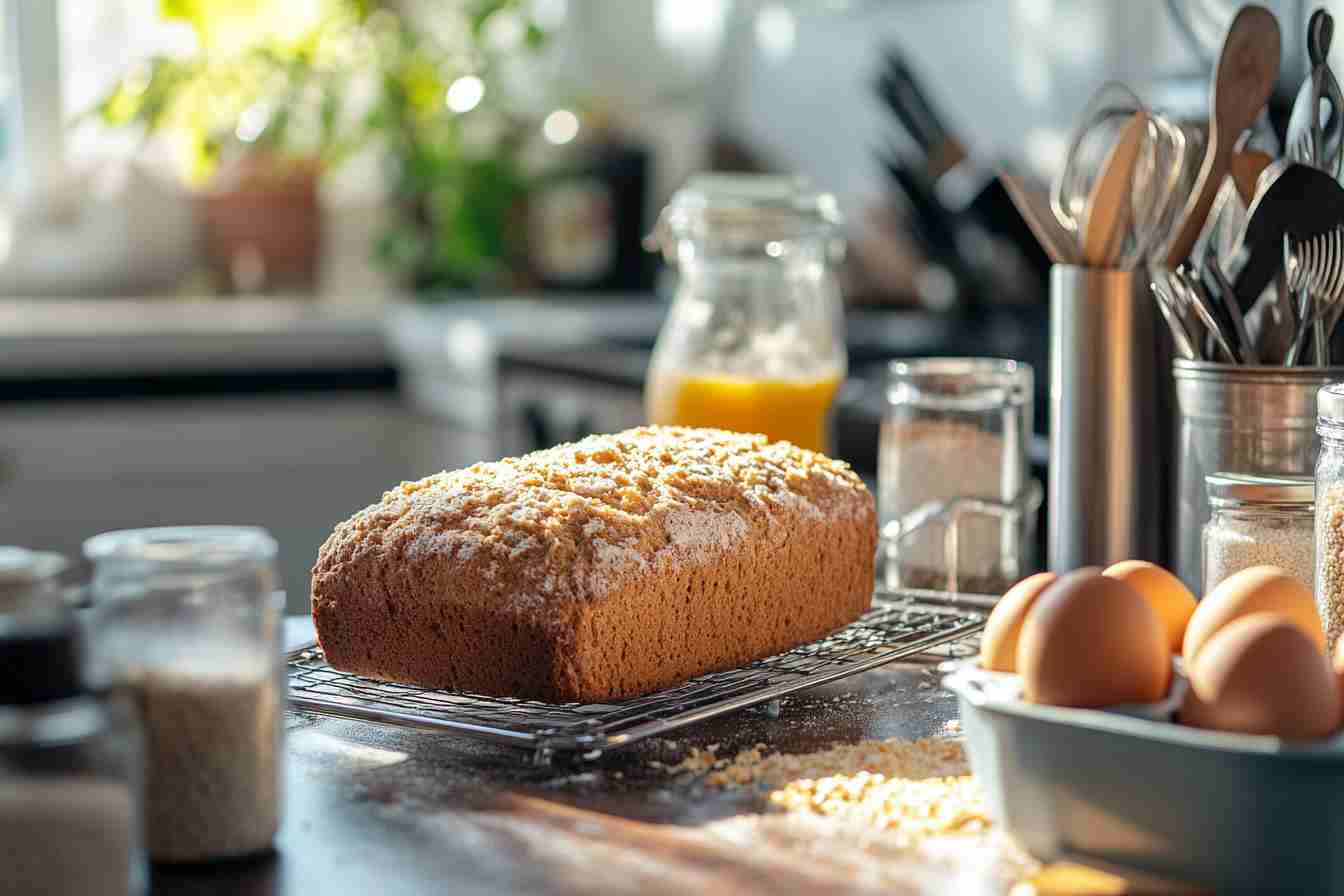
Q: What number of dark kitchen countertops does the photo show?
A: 1